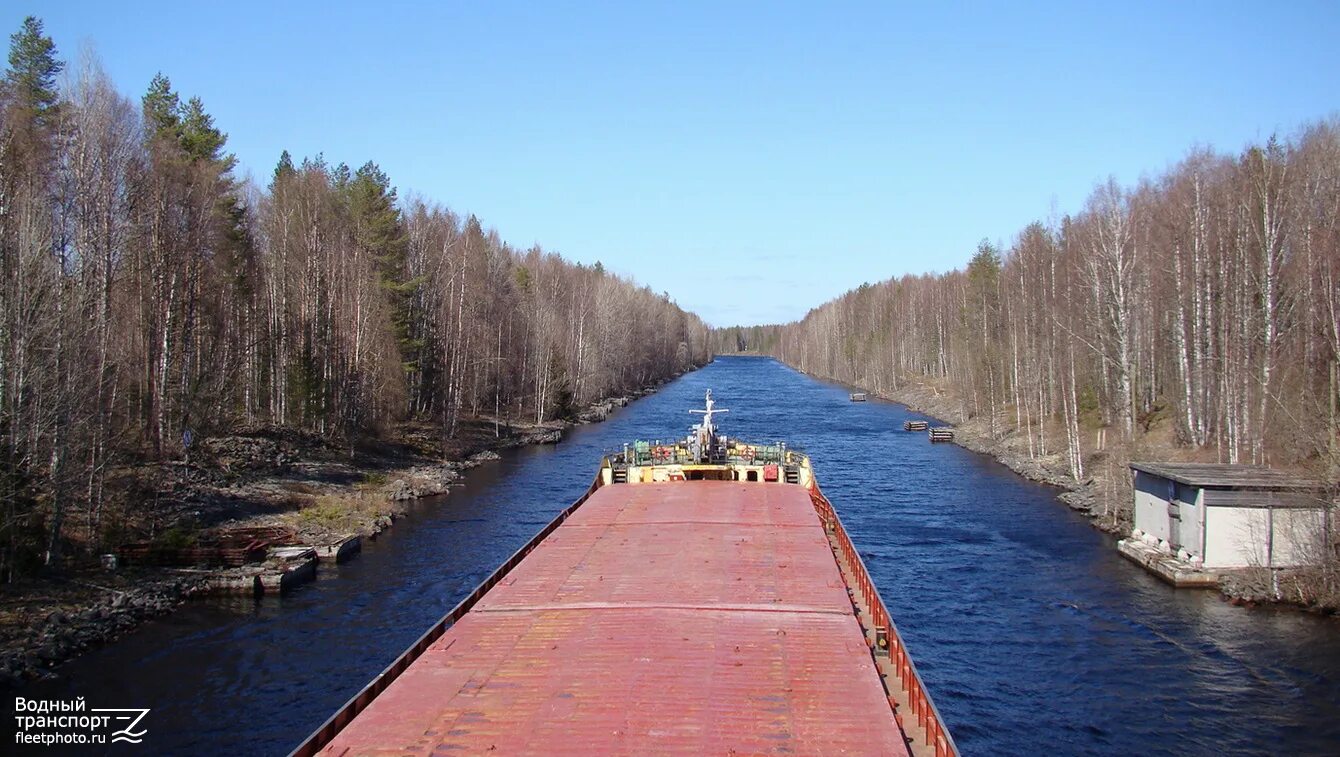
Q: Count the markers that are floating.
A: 3